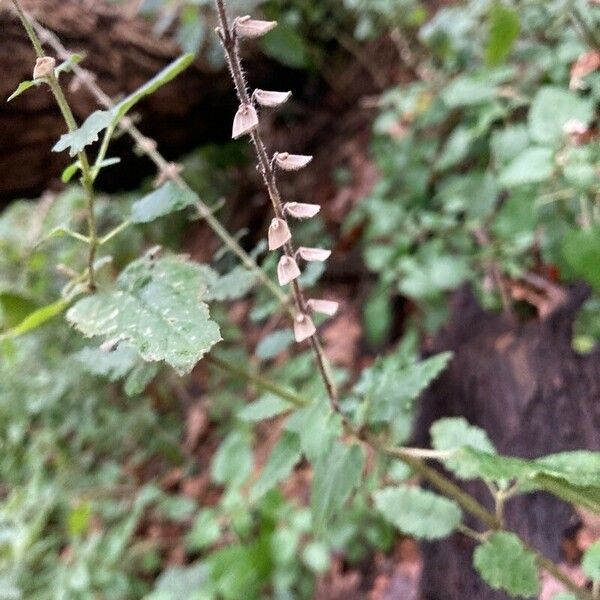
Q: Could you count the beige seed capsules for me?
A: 11